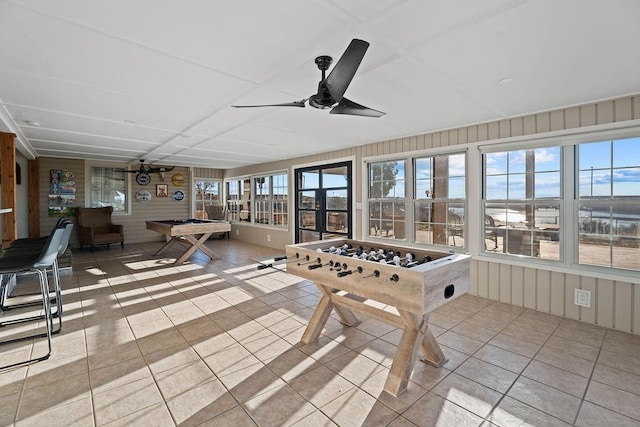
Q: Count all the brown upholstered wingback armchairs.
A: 1